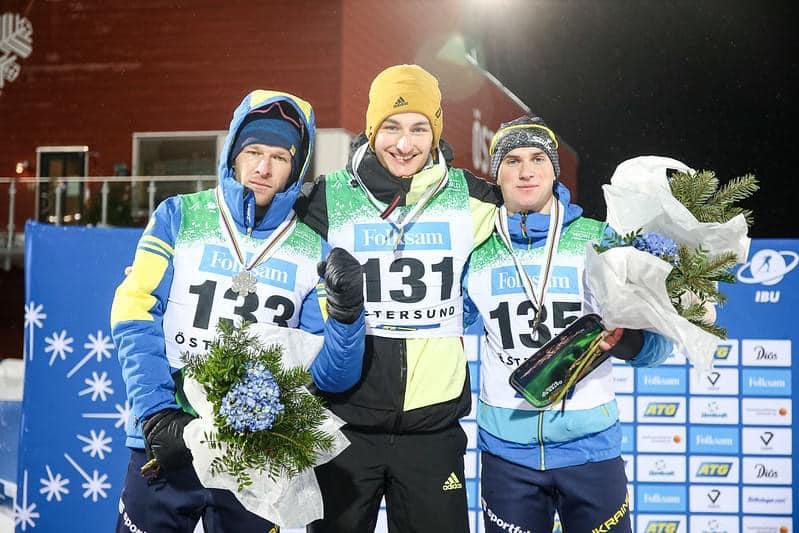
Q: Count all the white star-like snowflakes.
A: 9